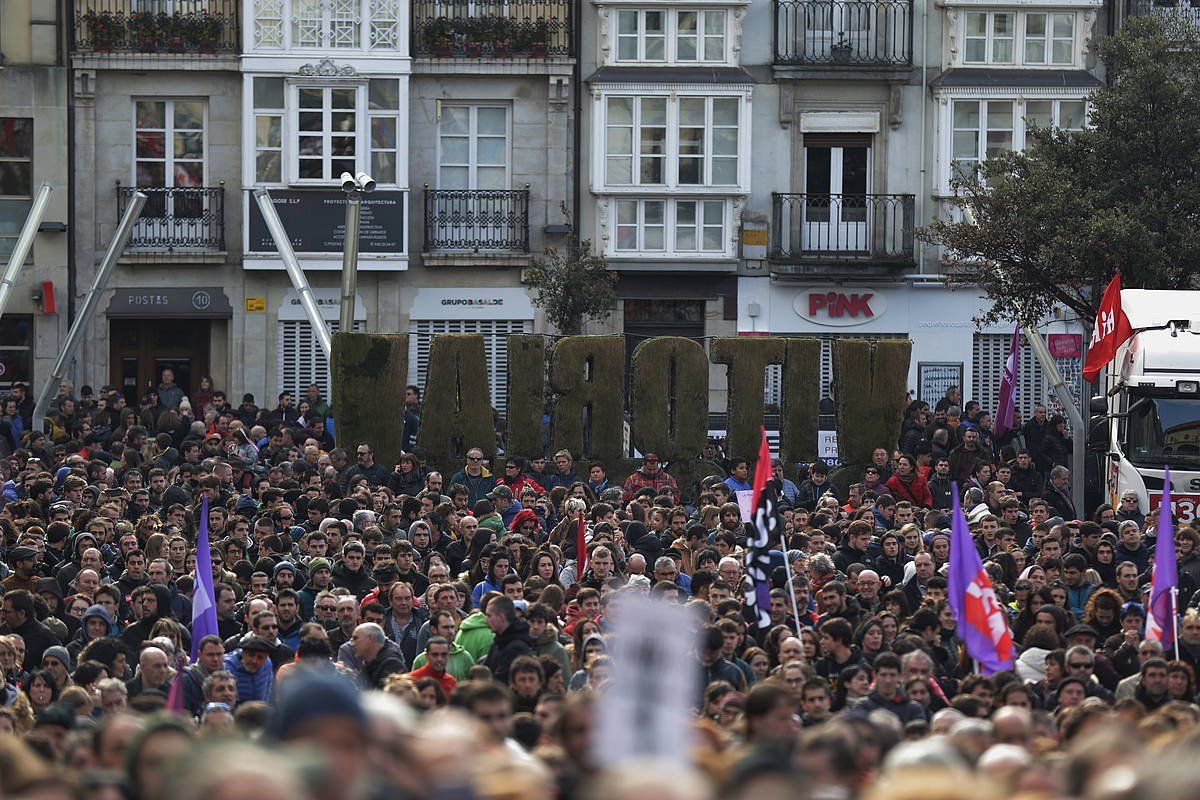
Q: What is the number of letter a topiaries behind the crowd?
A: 1